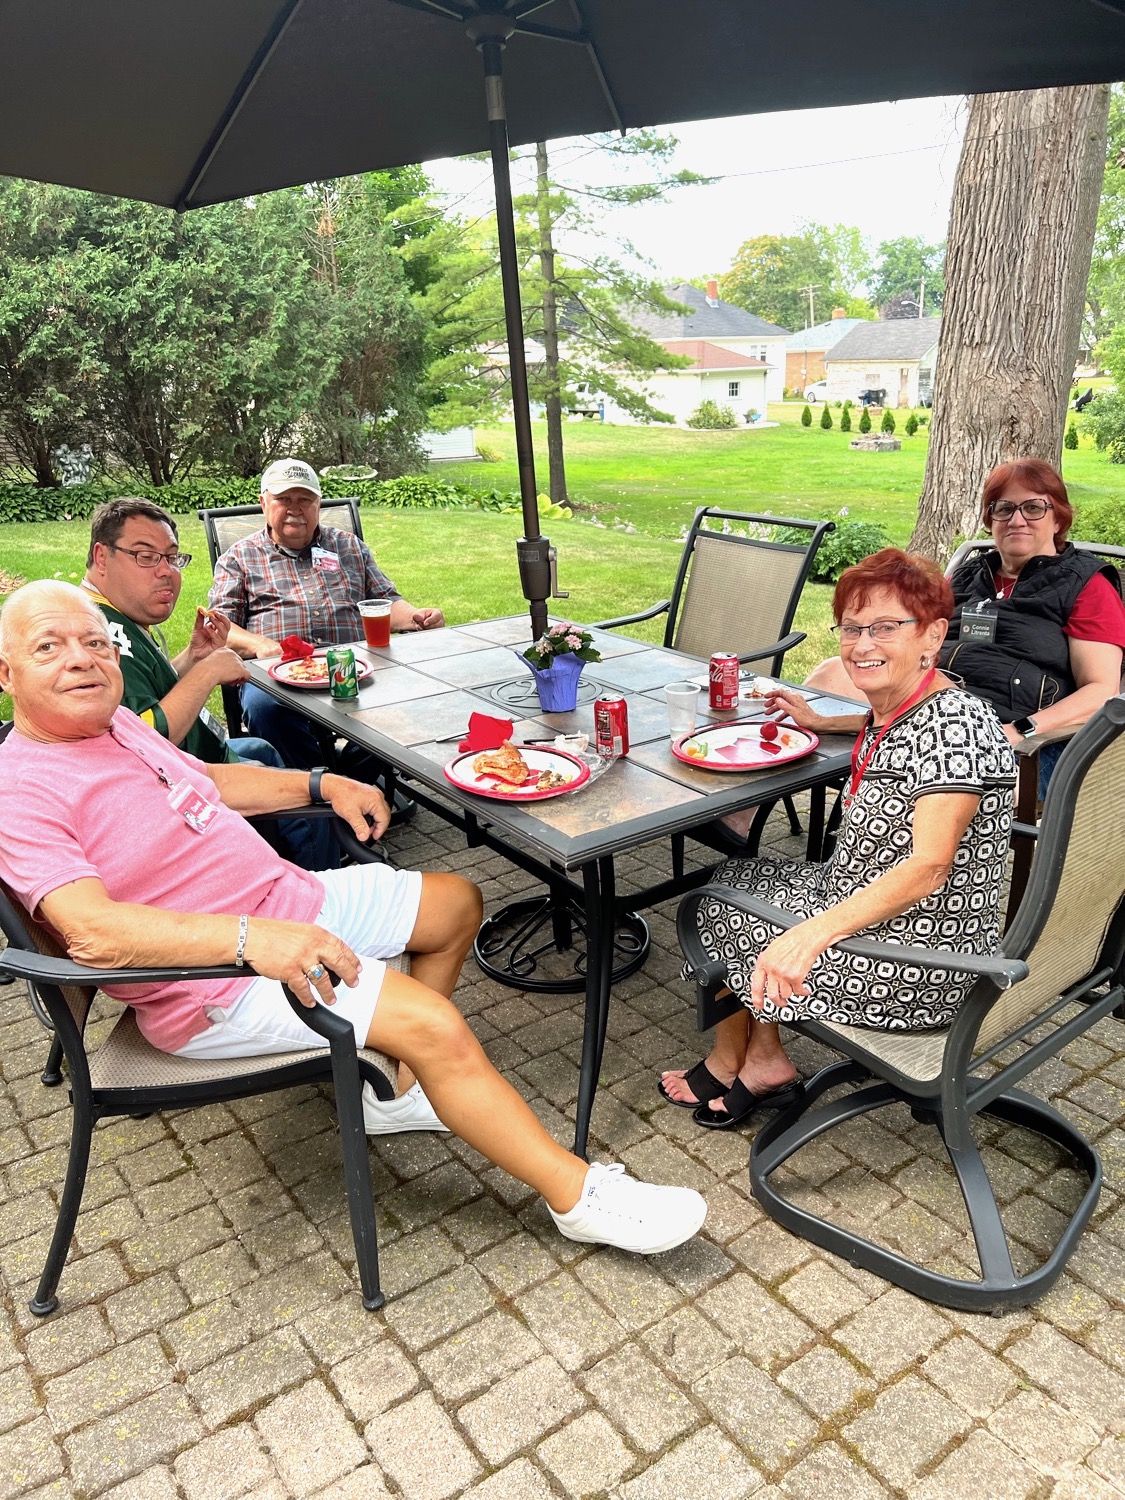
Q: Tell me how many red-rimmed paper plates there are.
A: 3